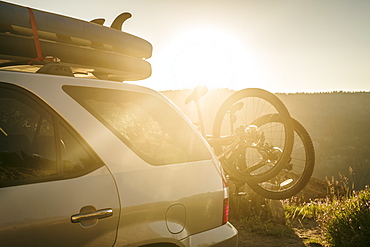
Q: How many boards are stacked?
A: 2